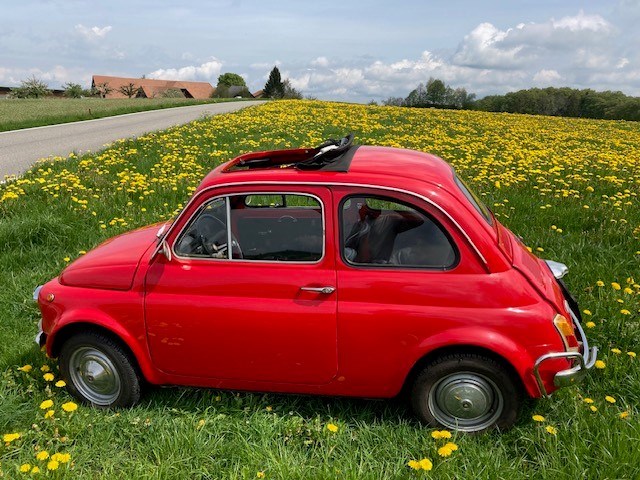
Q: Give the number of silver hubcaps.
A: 2